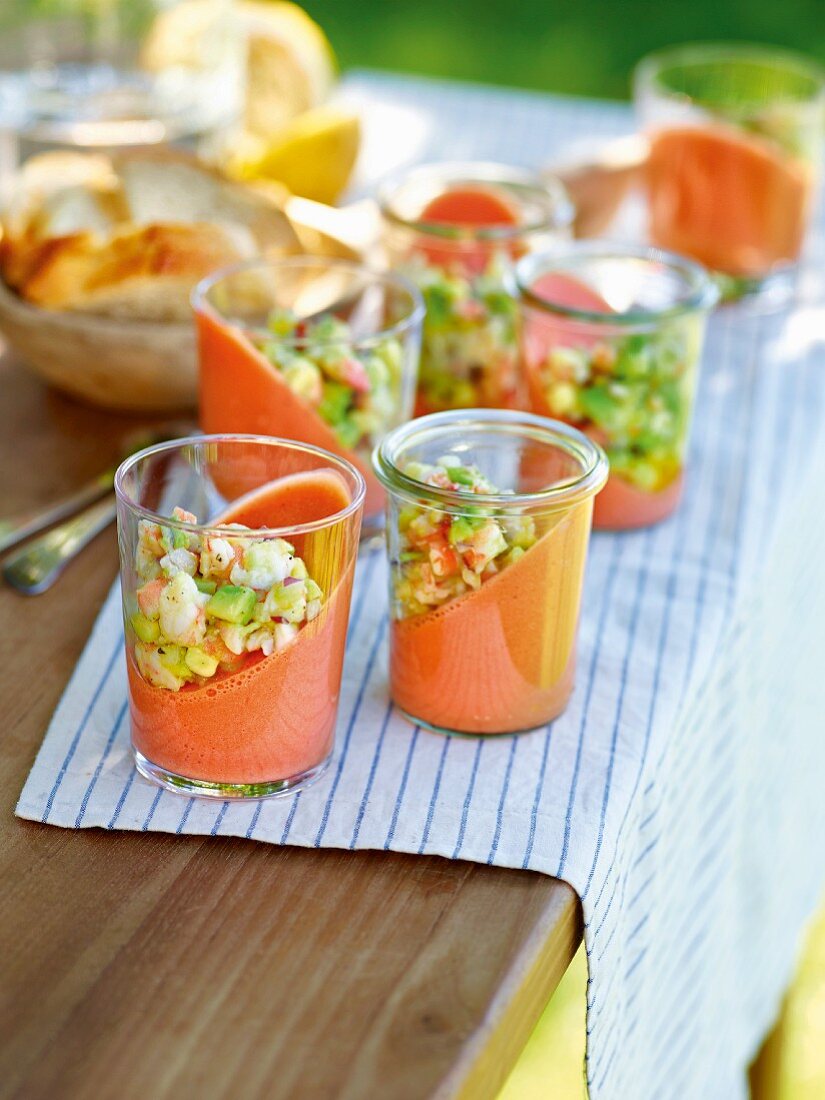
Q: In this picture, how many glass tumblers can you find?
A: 6